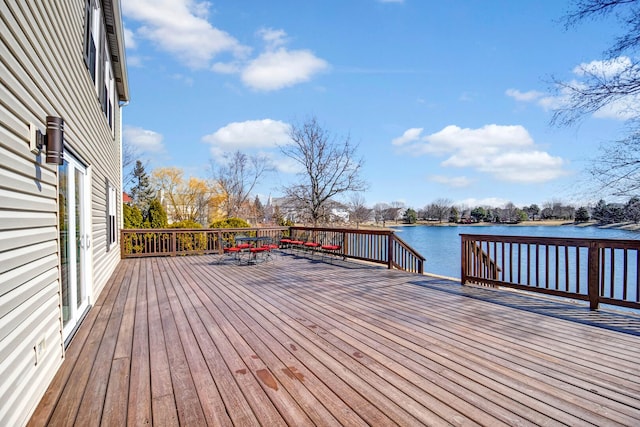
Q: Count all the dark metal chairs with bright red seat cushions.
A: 8